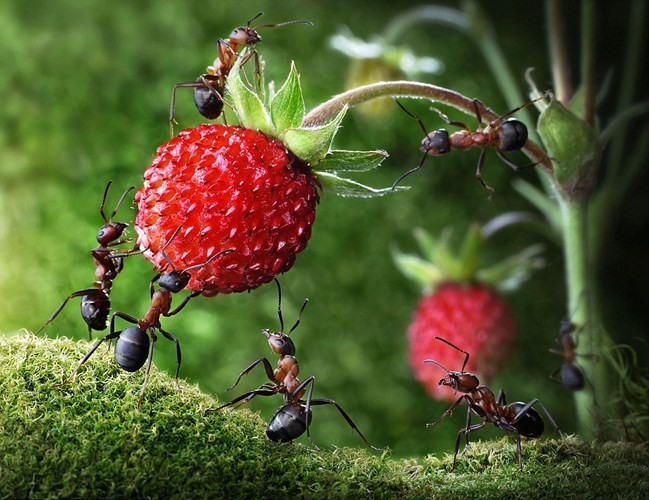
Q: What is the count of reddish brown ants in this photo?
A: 7